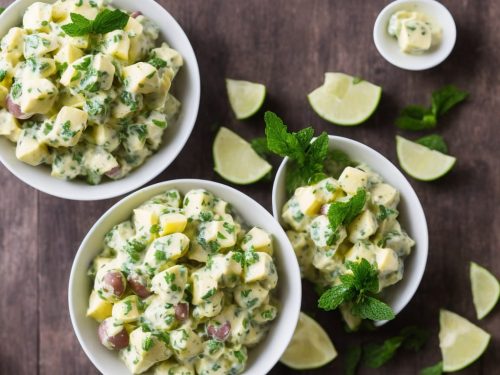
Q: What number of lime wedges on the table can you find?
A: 7